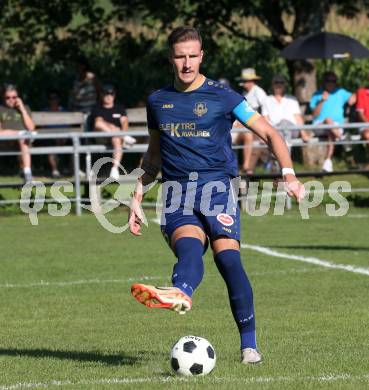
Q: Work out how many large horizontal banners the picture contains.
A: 0